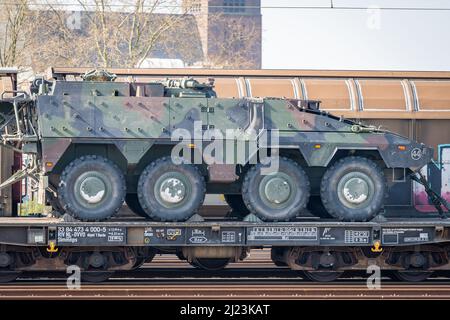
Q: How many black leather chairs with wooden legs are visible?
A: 0